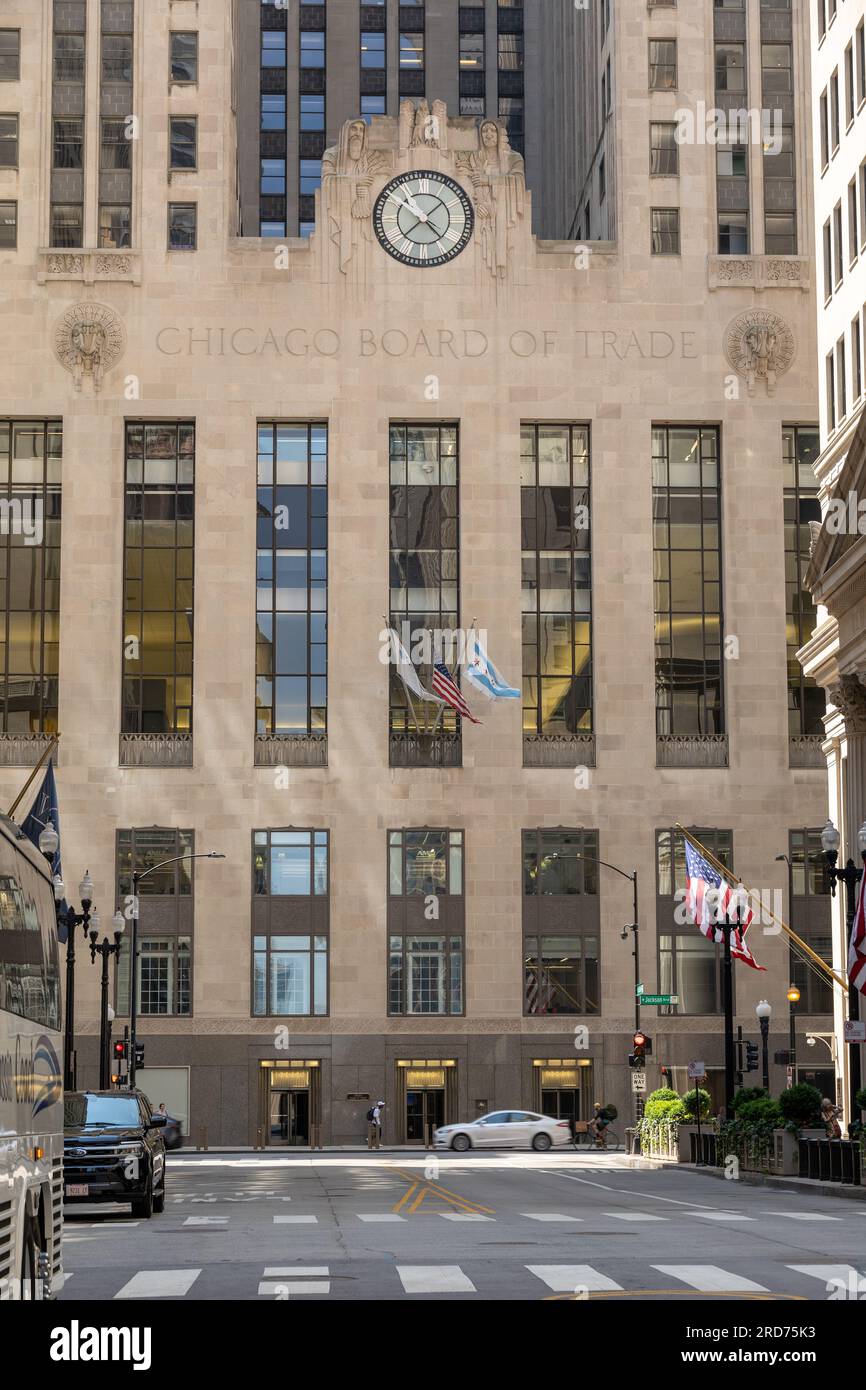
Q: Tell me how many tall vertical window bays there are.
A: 7